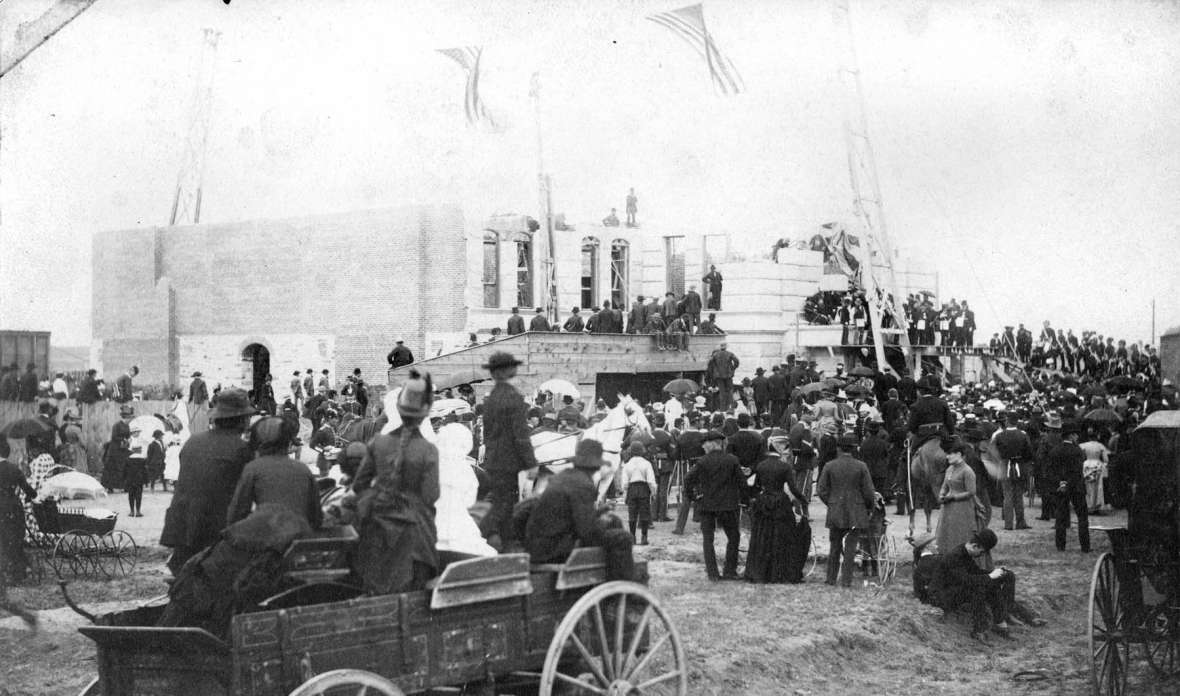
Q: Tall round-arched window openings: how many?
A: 4